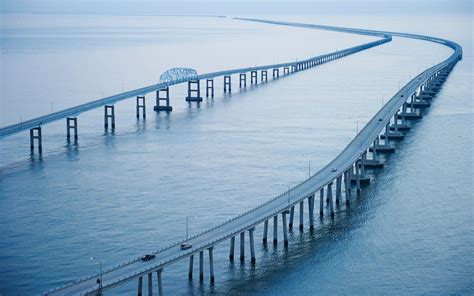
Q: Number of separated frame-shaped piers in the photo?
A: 13